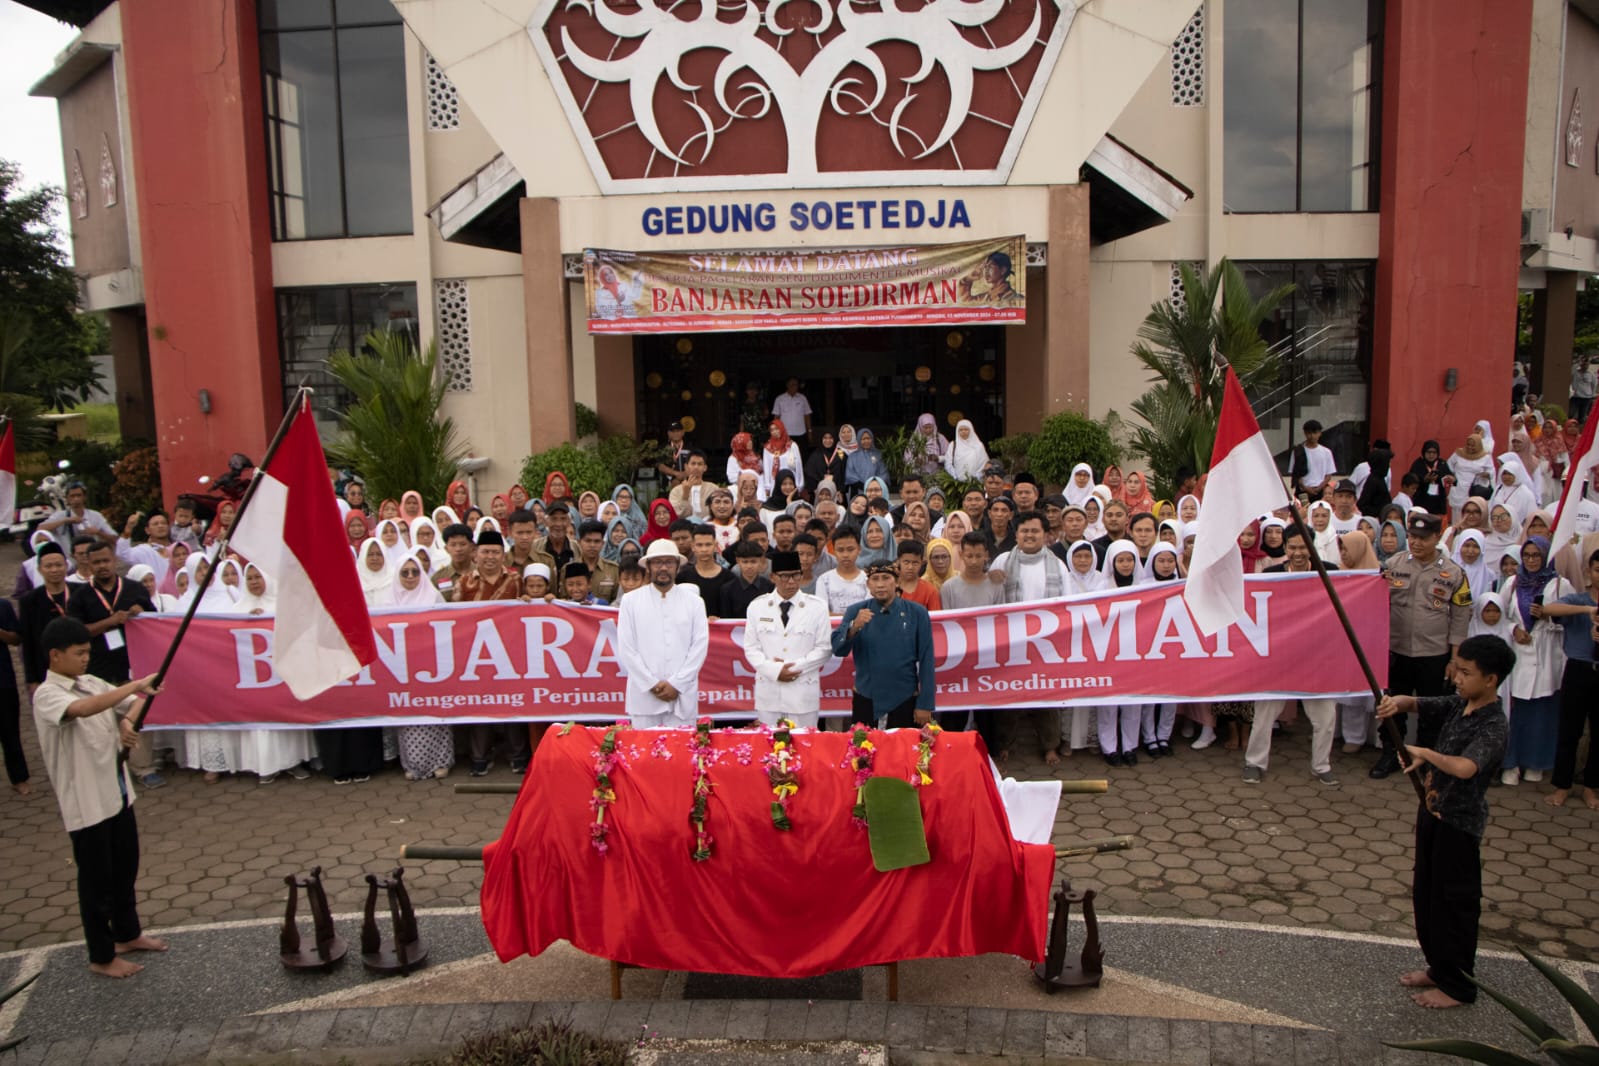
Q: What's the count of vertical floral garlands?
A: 5